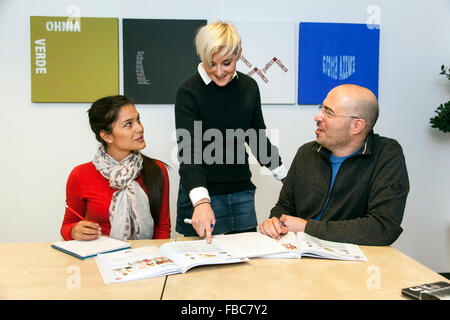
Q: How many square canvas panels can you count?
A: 4